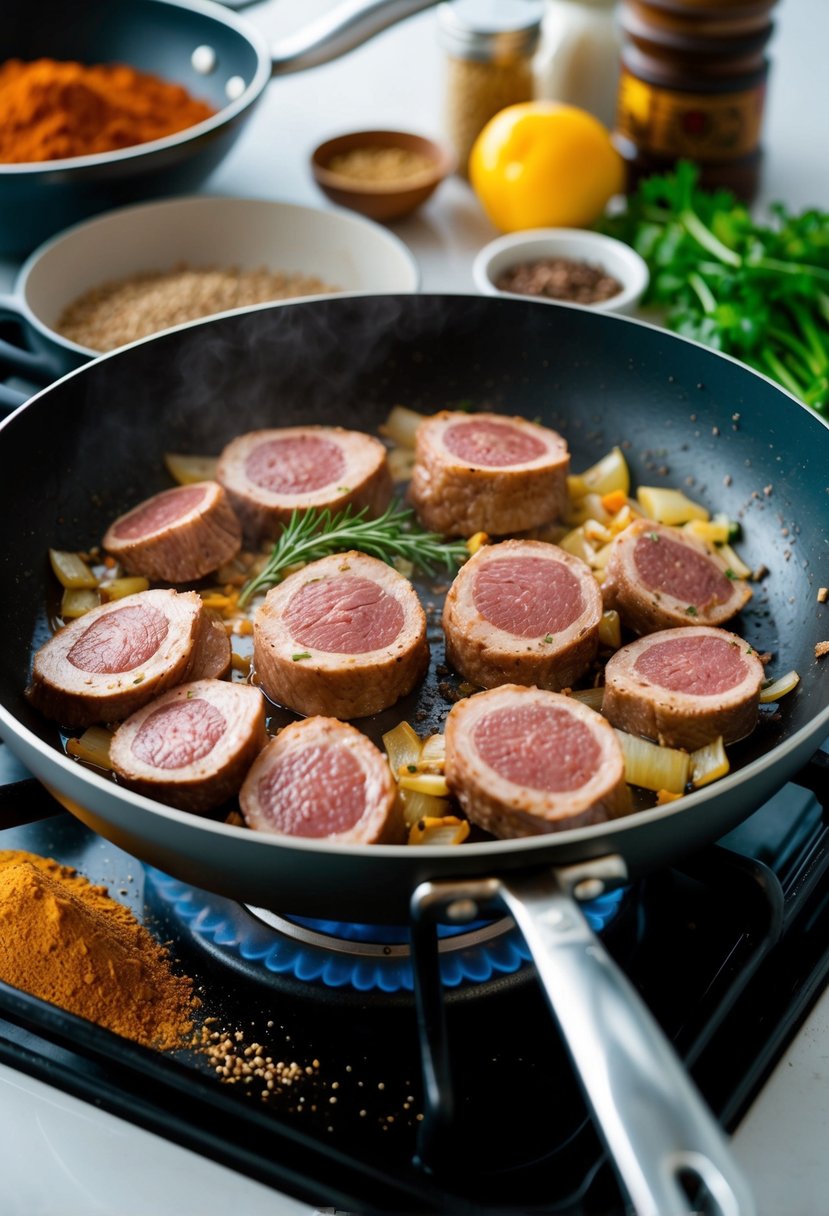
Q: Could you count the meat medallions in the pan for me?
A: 11